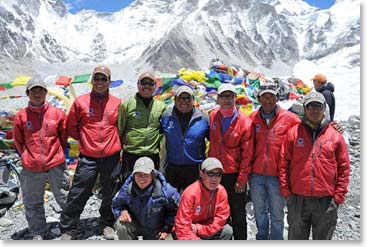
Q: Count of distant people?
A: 1